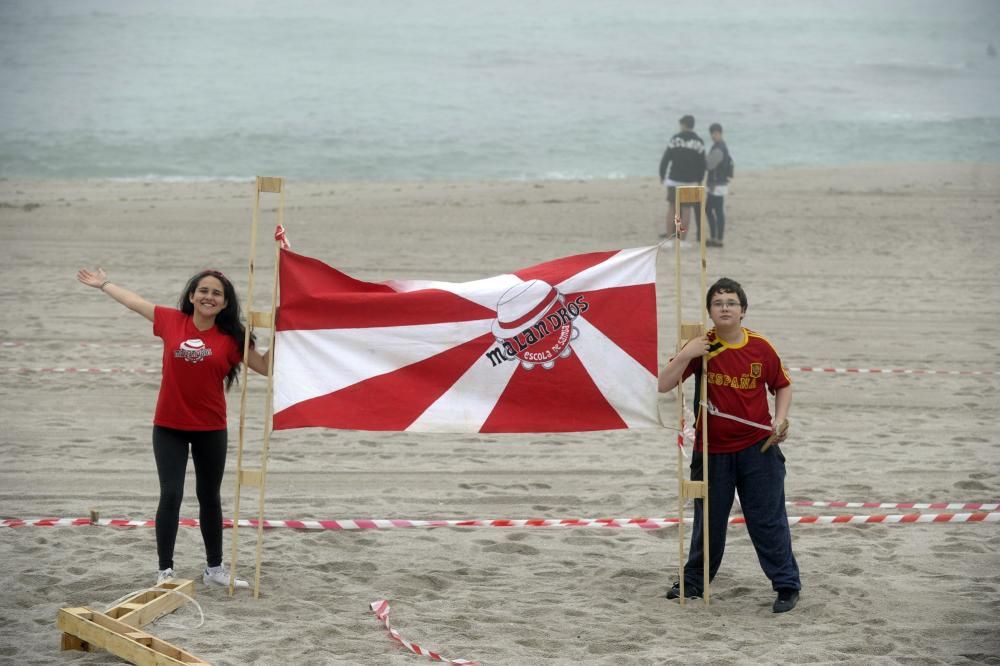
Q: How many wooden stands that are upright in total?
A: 2